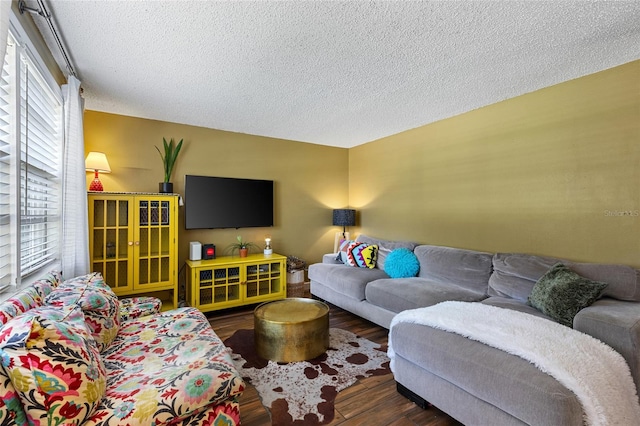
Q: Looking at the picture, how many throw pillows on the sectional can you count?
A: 4